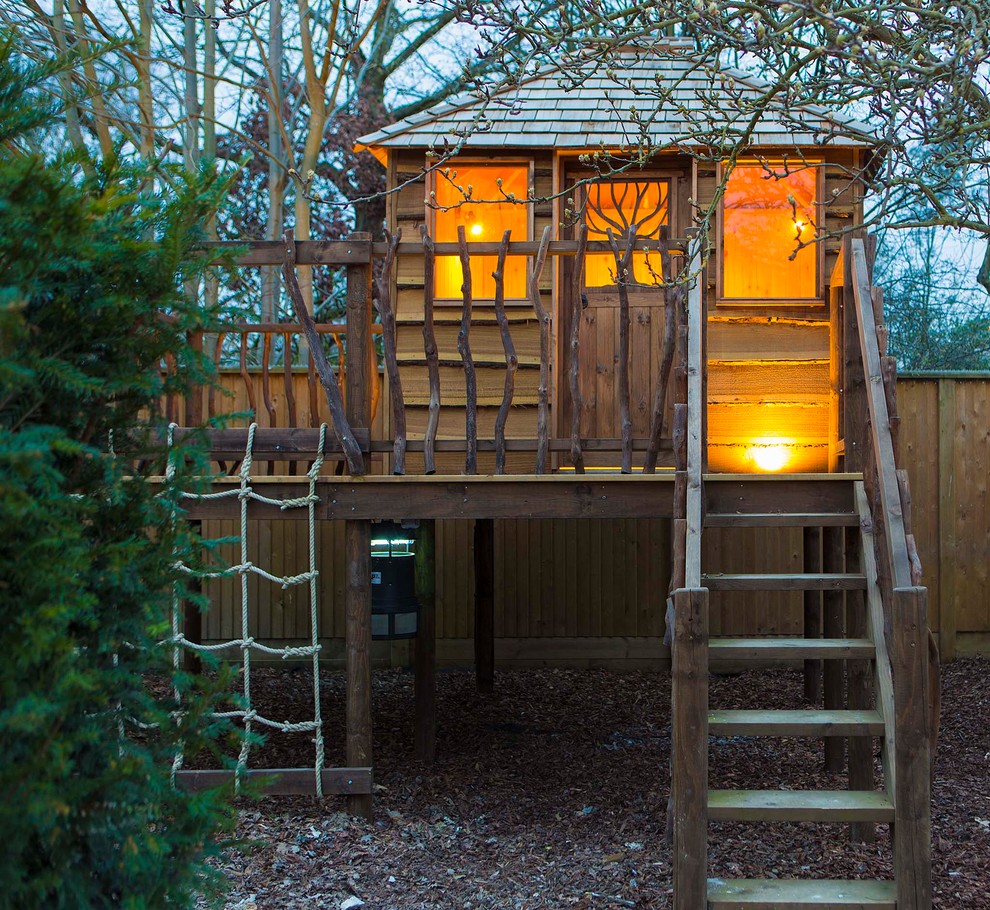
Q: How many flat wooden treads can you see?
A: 6